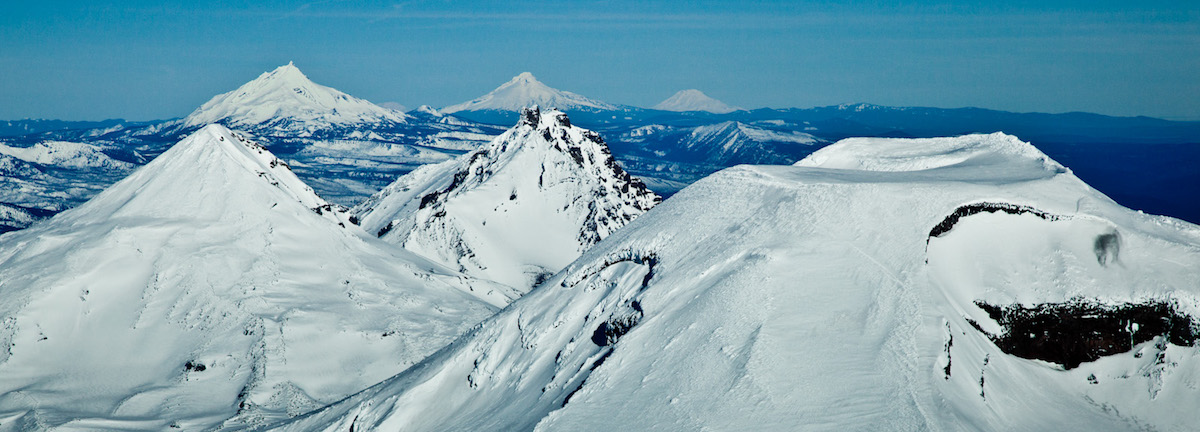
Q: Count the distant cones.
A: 3